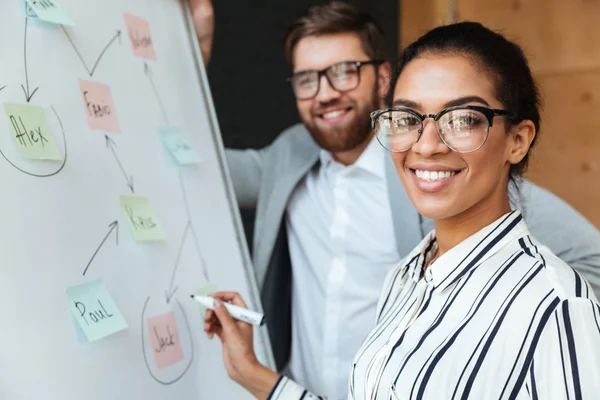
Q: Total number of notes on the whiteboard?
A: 9